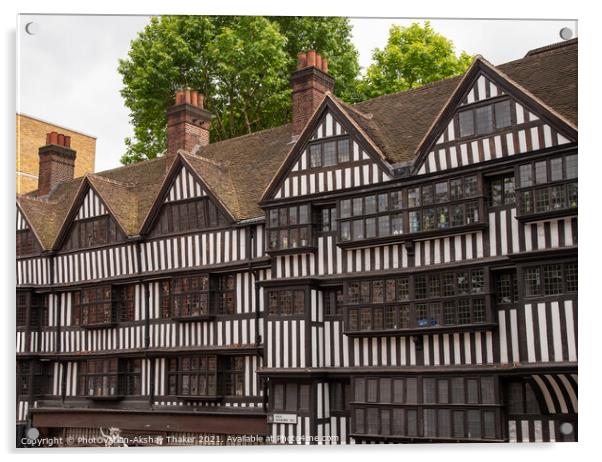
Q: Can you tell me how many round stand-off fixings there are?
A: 4